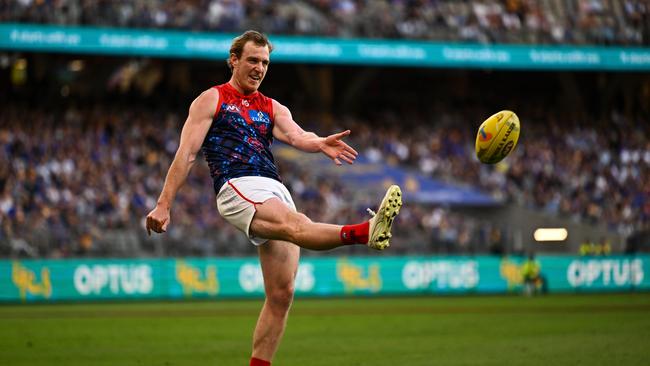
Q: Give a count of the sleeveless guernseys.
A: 1